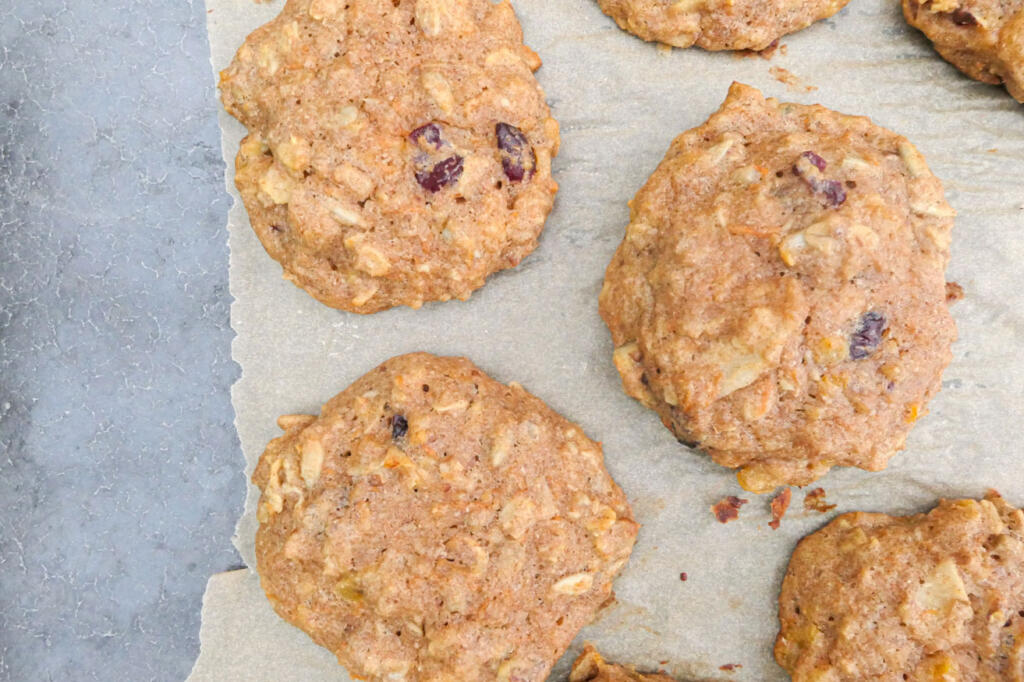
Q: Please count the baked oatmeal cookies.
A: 7